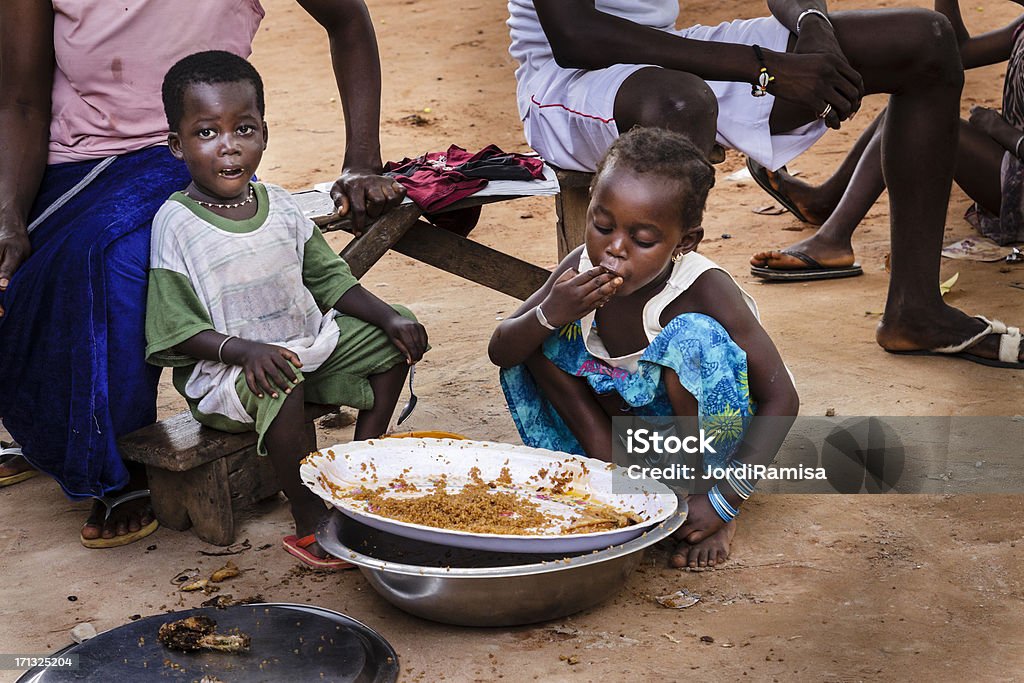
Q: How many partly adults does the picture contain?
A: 3